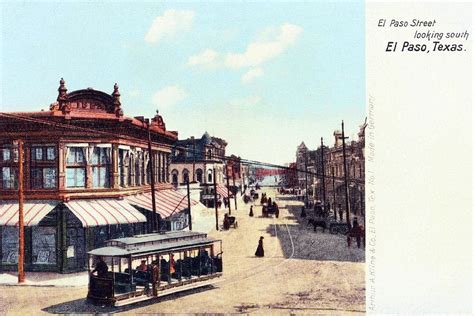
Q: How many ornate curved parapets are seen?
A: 1